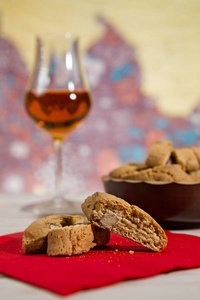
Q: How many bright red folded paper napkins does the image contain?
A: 1